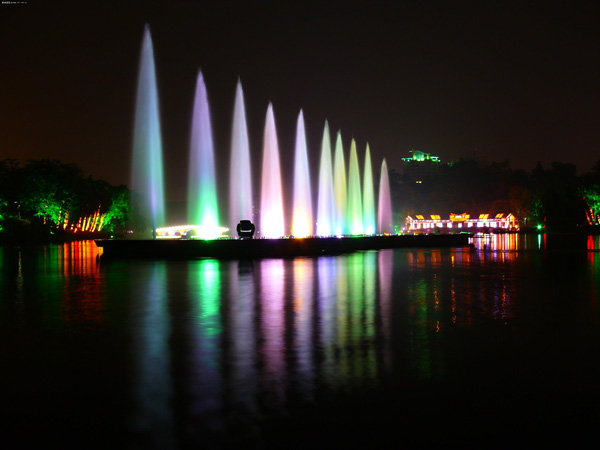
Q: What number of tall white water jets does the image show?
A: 10